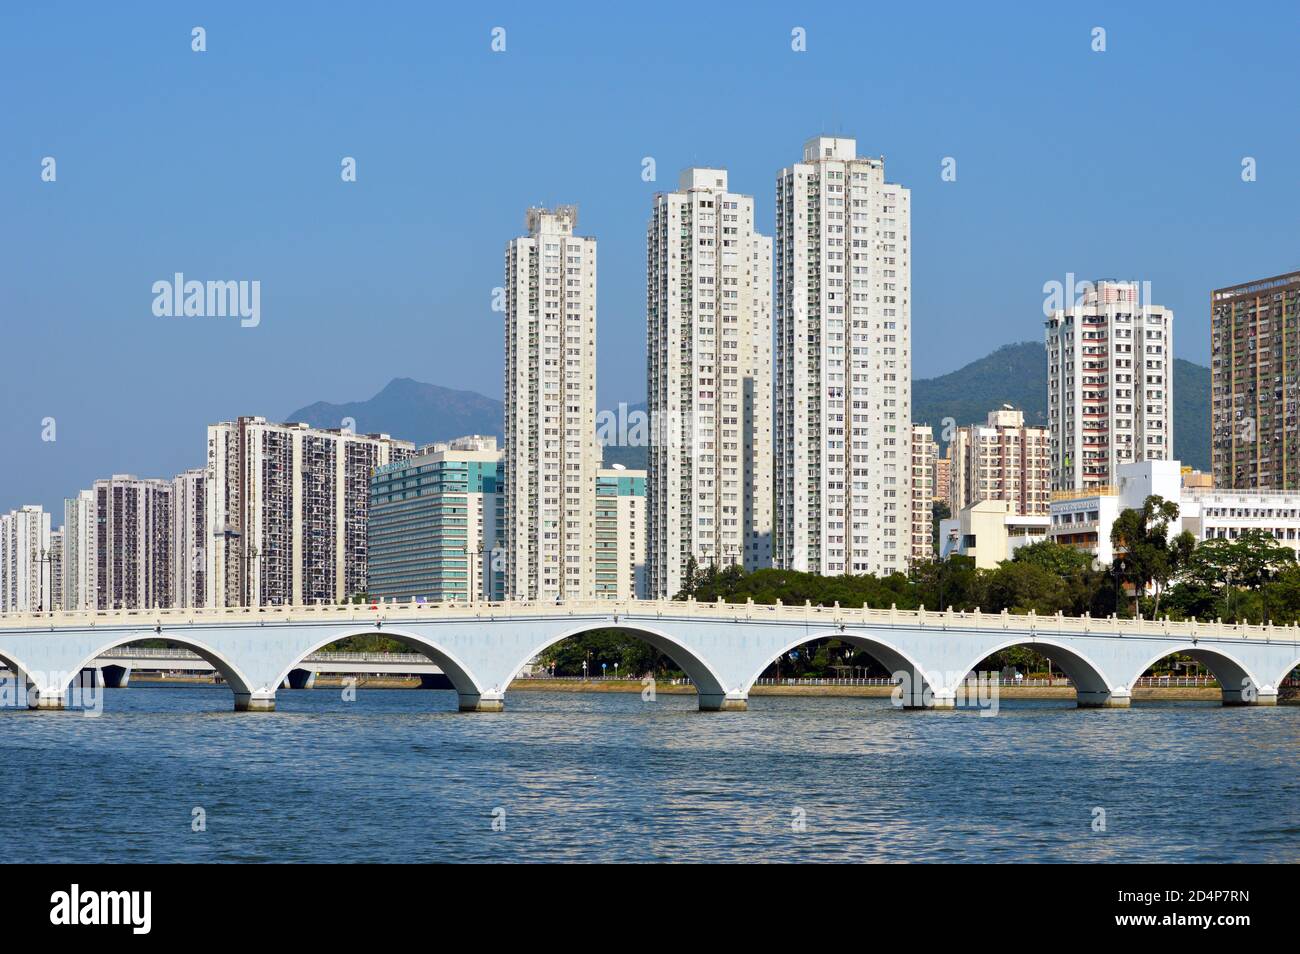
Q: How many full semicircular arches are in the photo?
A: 6